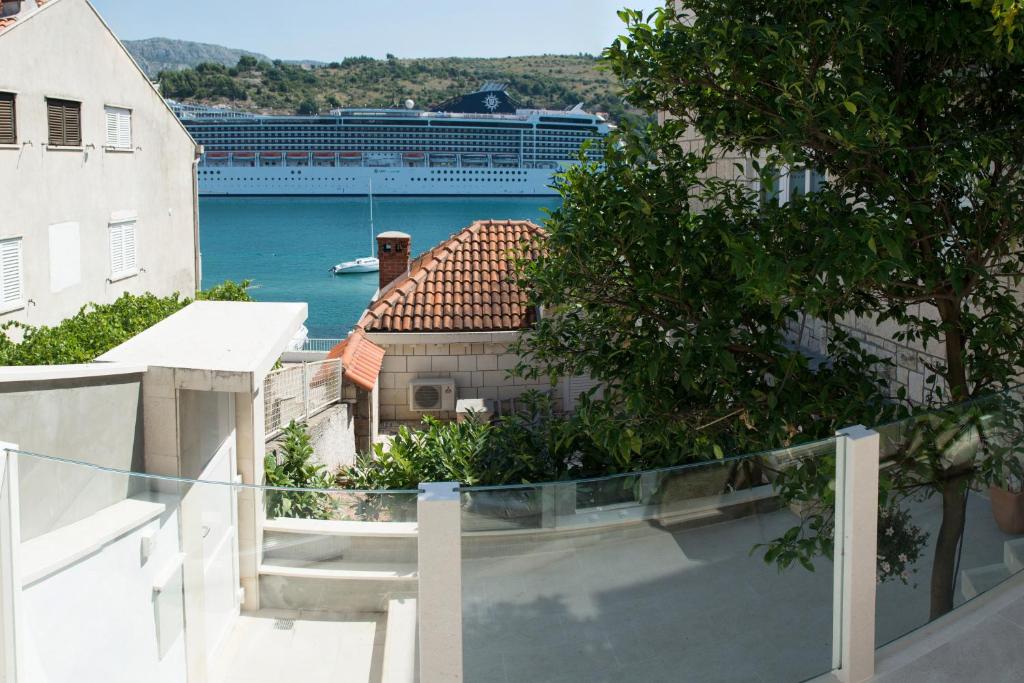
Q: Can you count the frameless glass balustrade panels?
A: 3